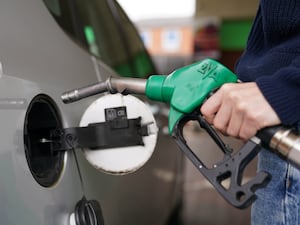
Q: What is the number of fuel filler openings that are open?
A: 1